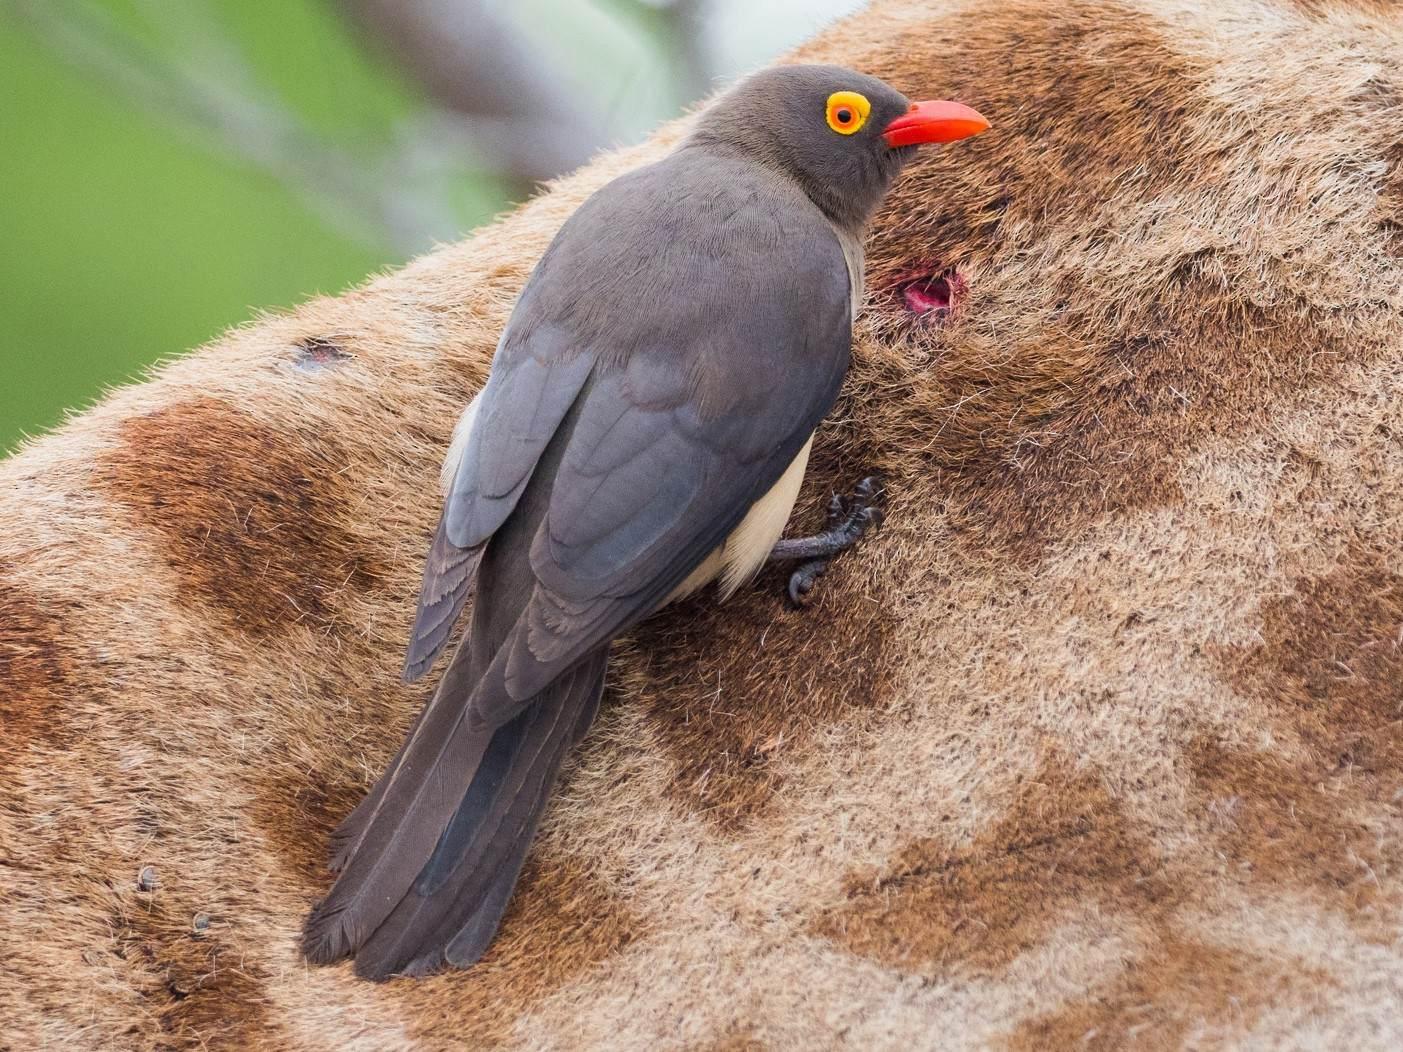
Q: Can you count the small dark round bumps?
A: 2